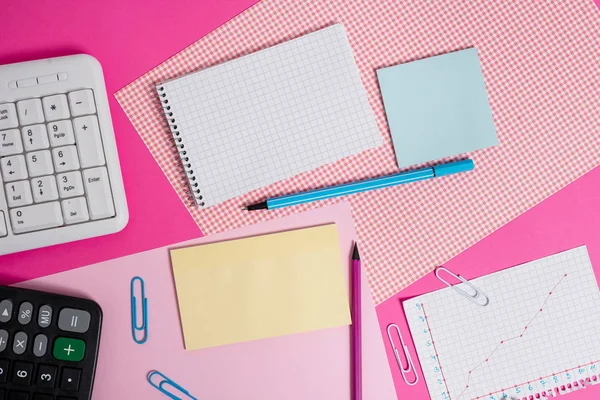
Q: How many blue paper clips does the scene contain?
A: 2